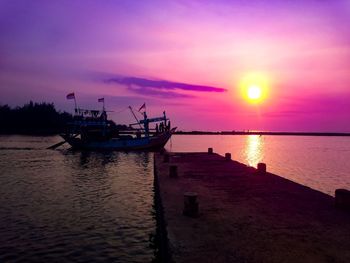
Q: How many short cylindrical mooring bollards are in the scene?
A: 7